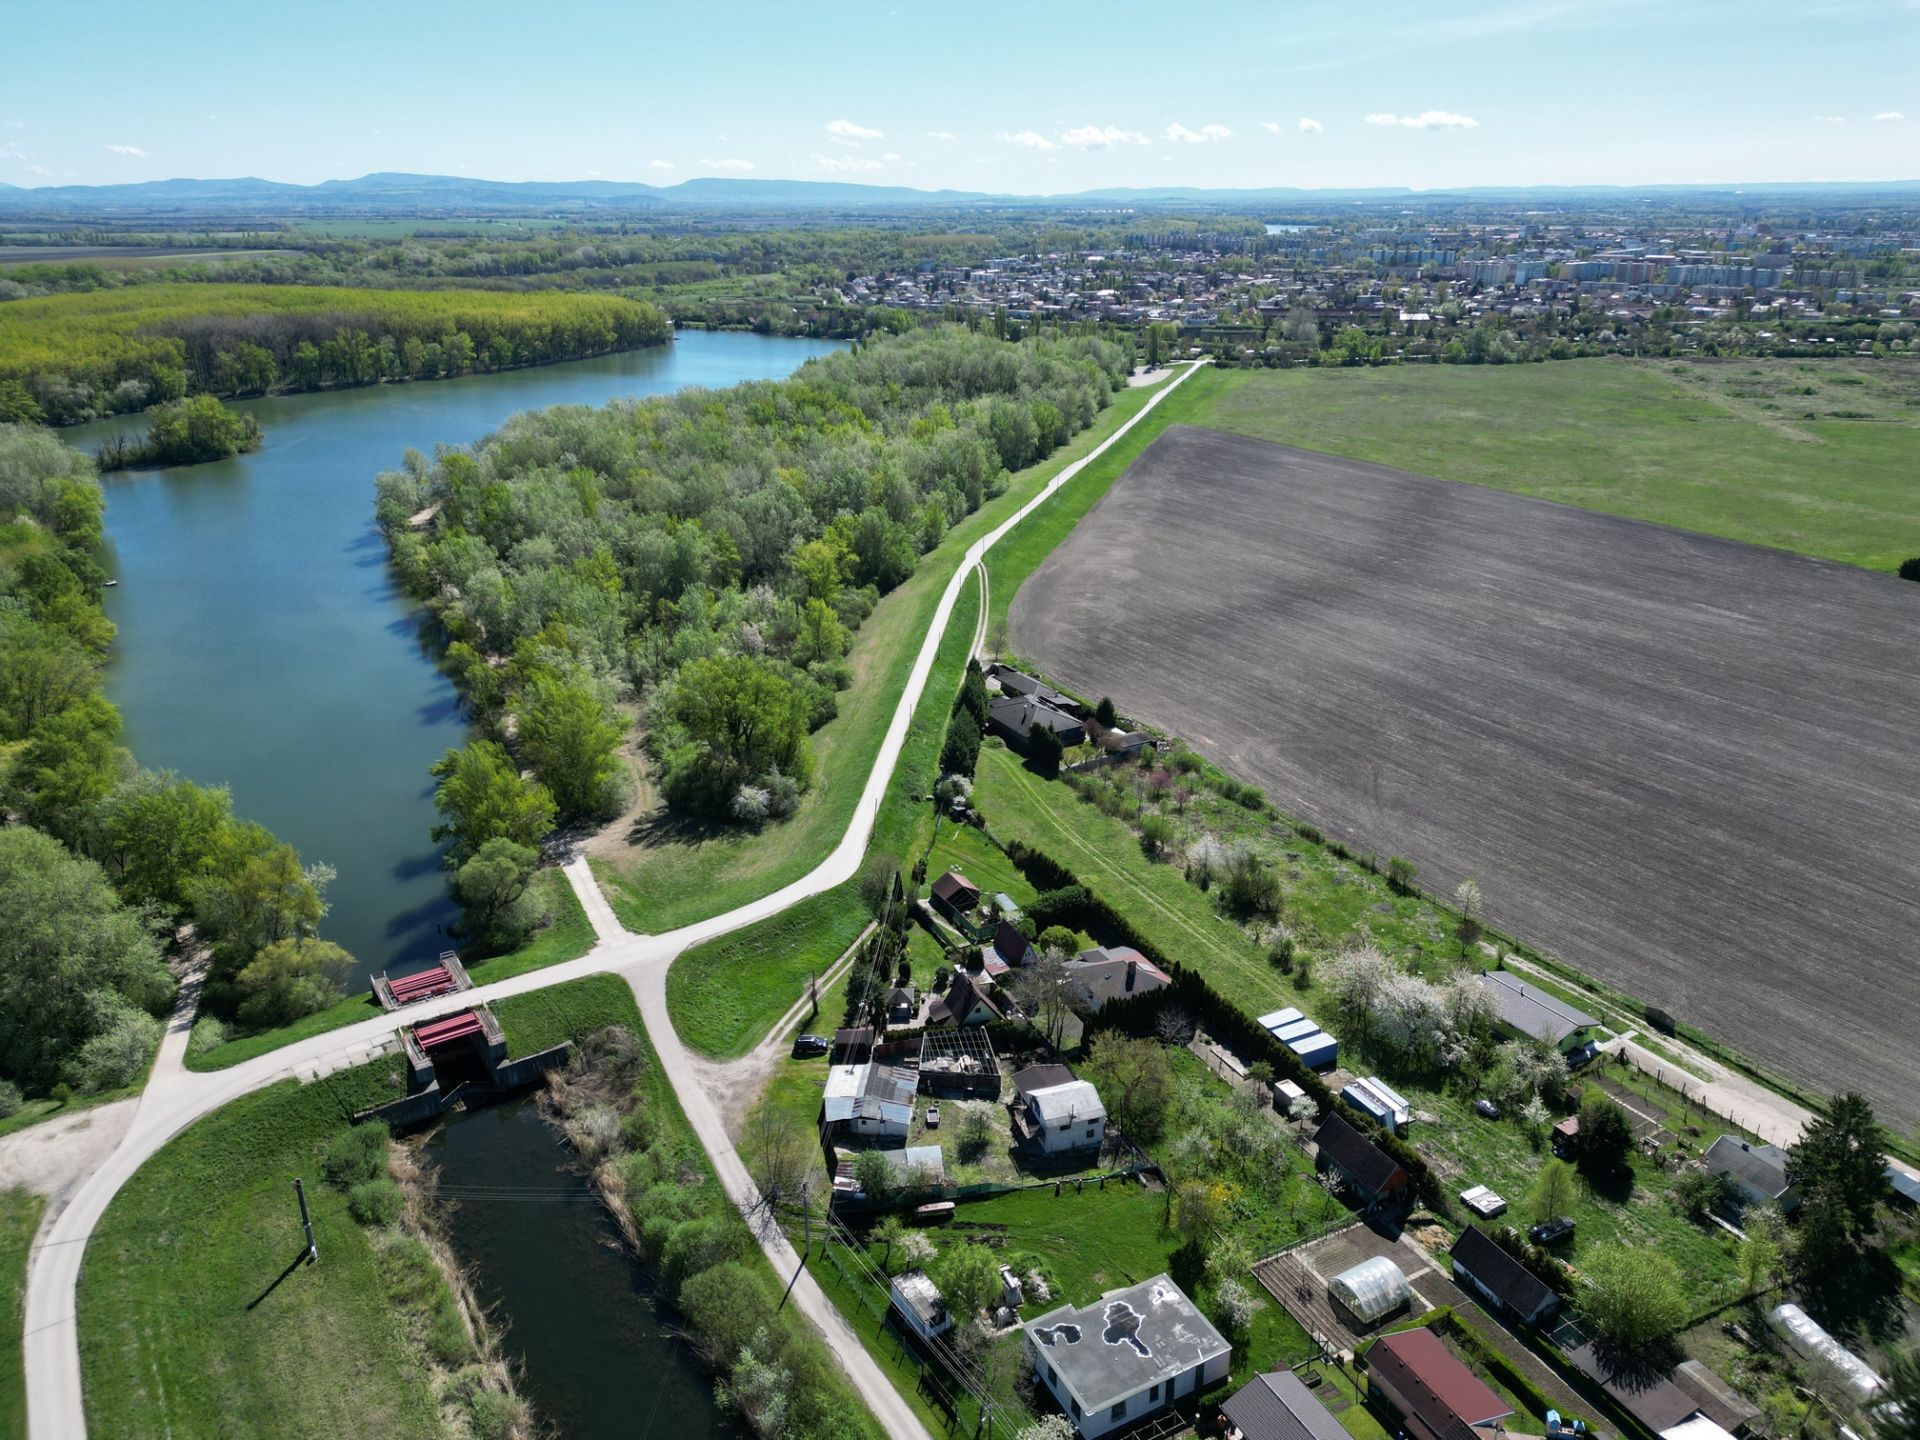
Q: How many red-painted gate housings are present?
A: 2